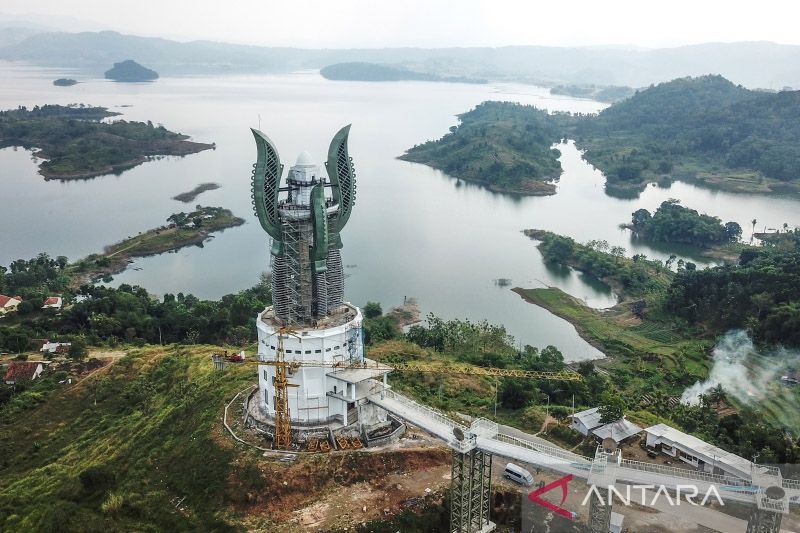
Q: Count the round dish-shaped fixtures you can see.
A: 3